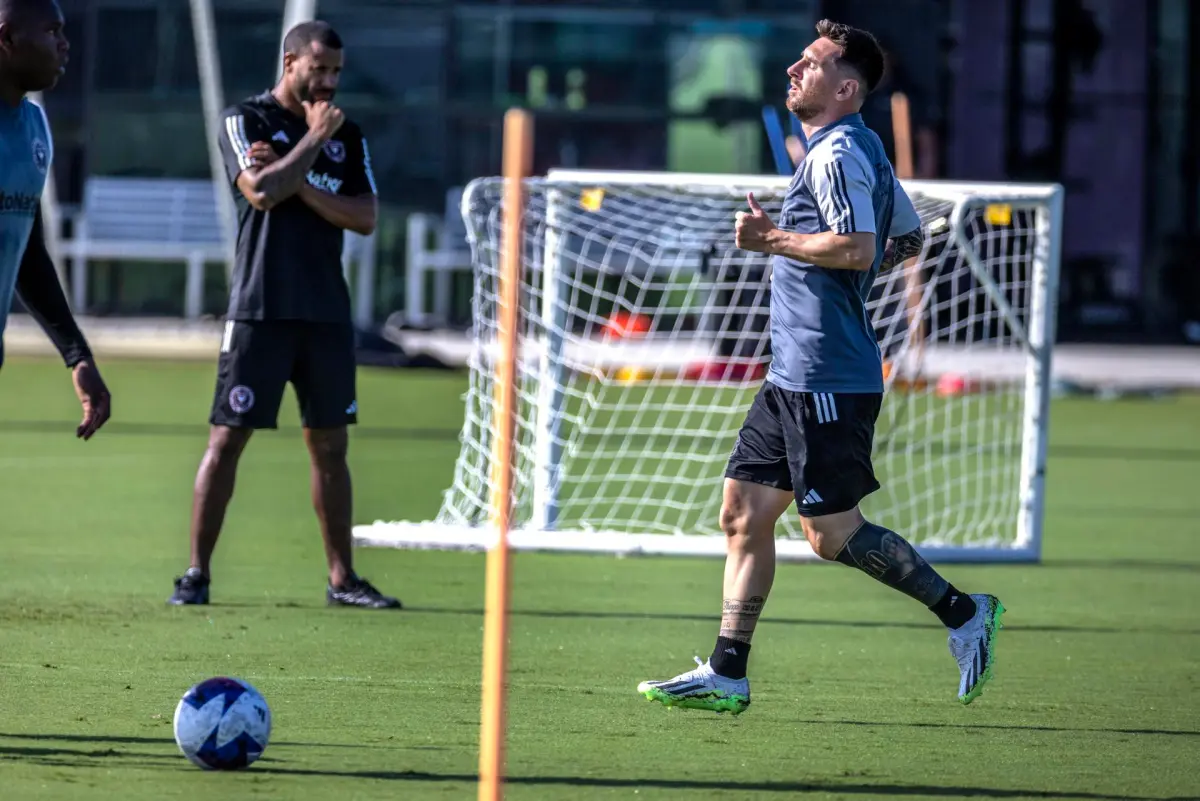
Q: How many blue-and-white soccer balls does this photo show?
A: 1